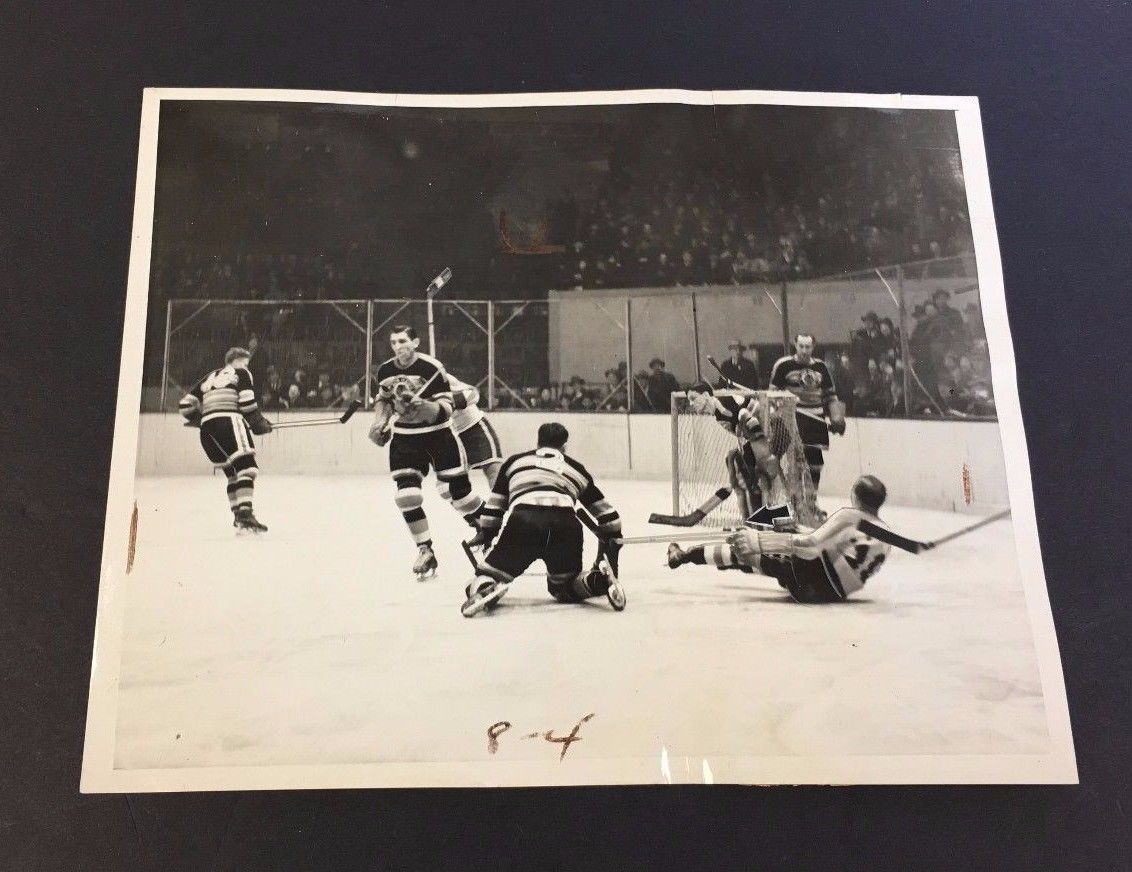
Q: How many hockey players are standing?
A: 5